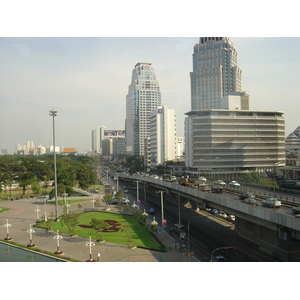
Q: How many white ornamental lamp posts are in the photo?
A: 11